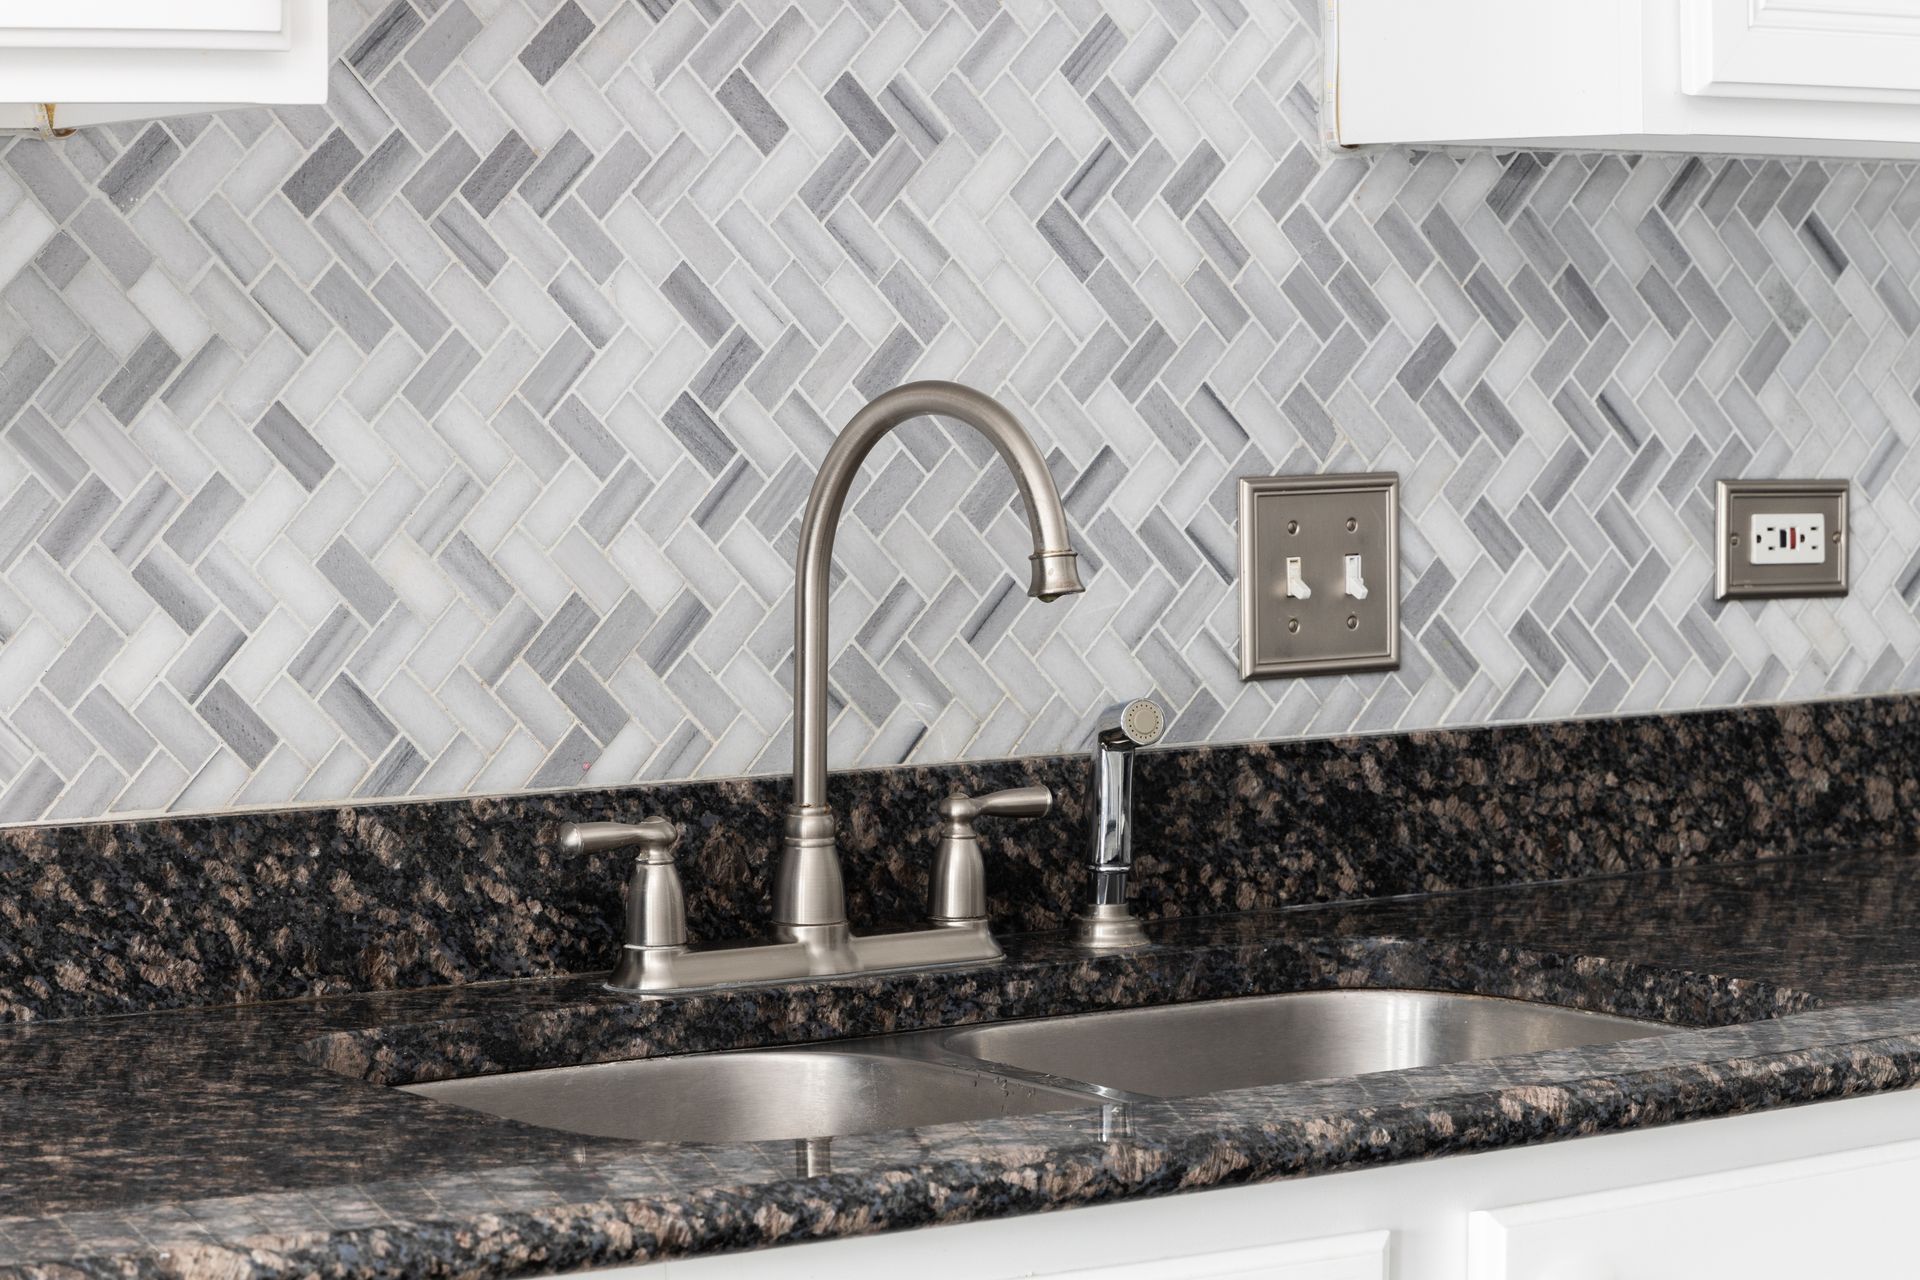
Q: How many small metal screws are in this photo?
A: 6